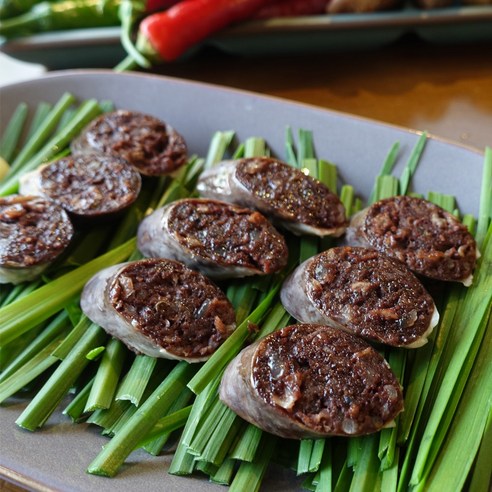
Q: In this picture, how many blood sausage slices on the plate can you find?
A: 9